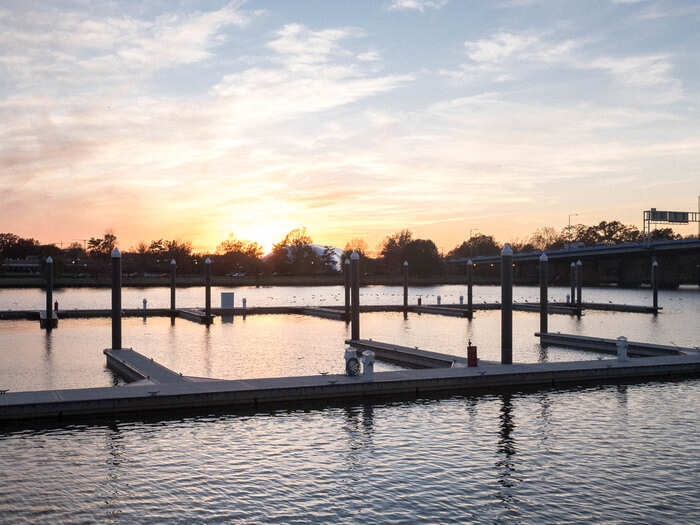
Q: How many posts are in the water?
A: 13